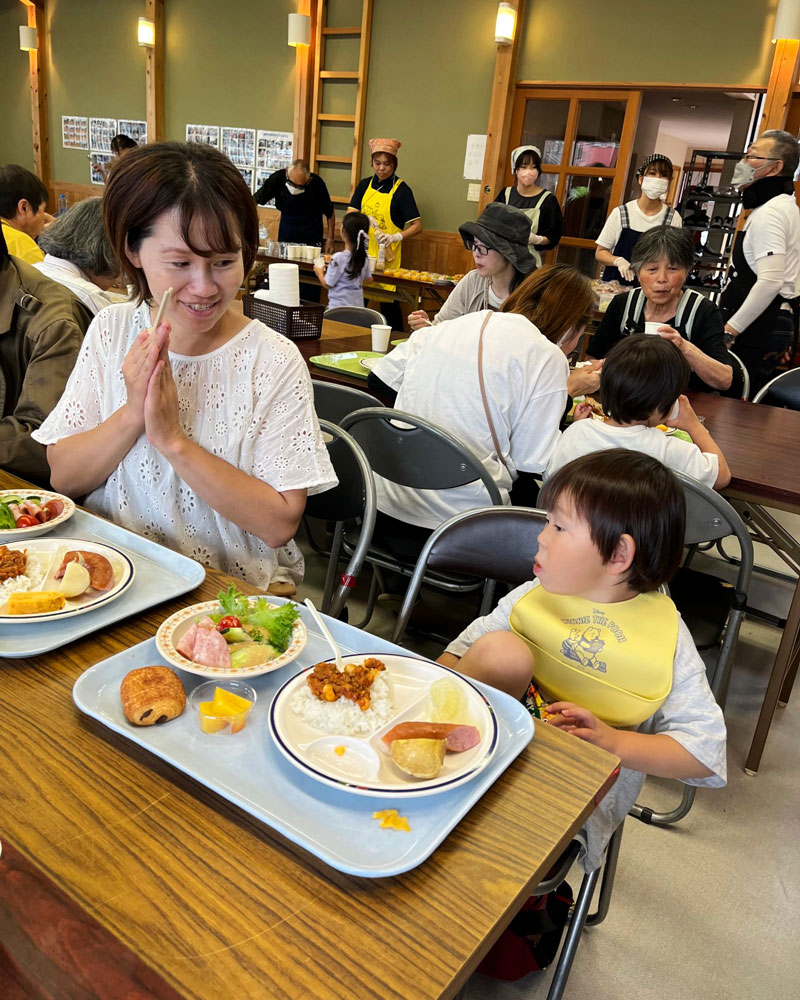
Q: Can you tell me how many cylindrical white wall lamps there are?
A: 5